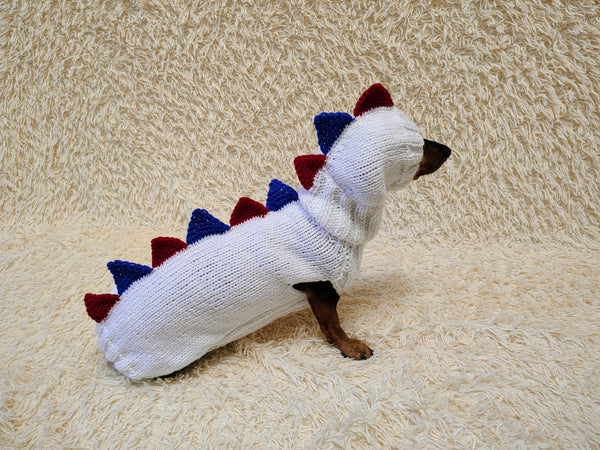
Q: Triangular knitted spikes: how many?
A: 9